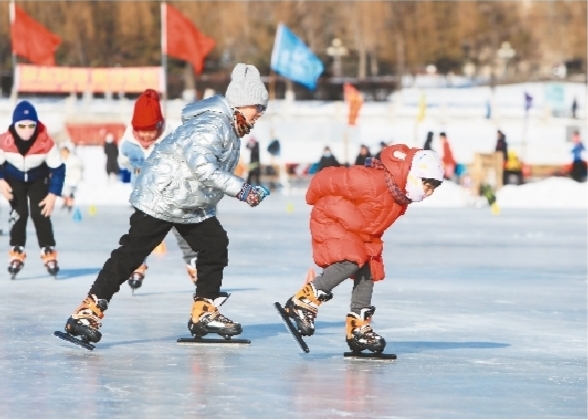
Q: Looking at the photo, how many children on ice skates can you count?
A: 4